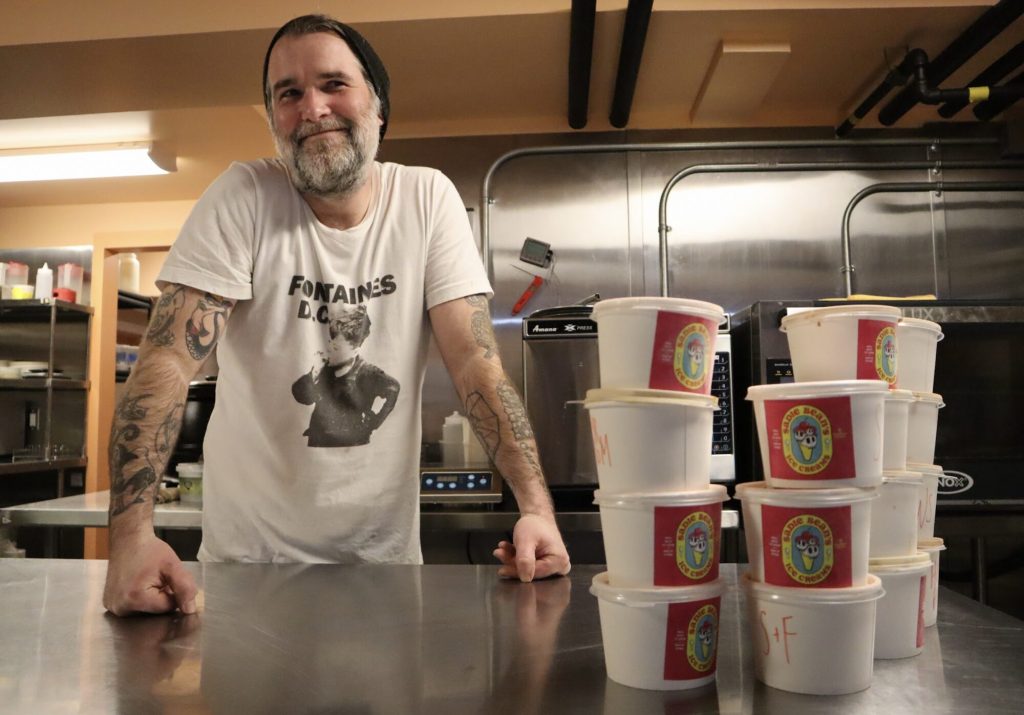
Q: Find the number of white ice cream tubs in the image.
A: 15